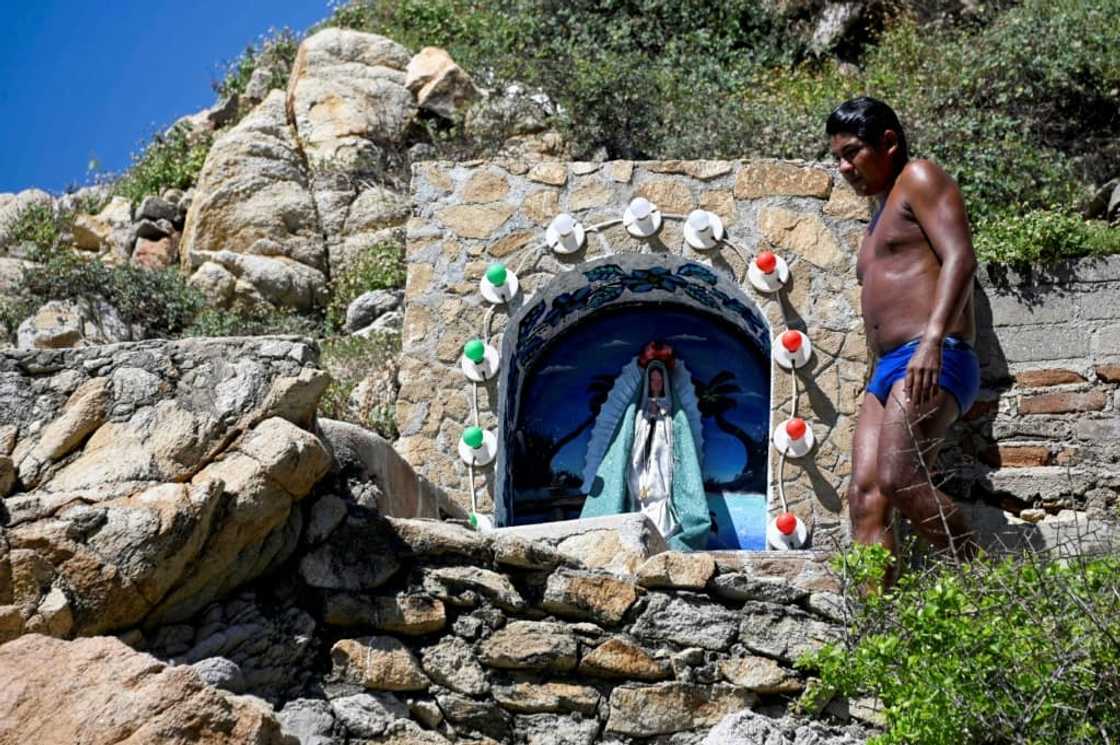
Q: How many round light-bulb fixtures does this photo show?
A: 11